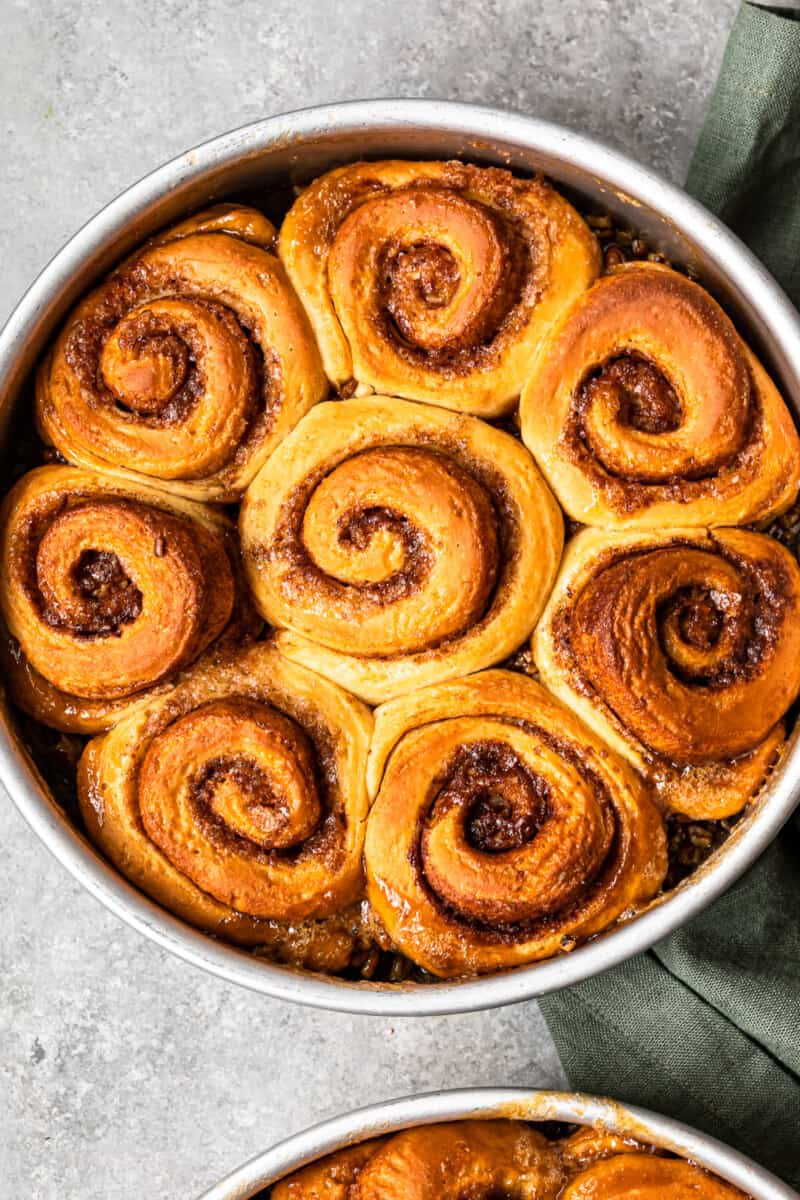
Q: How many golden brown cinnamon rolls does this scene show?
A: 8